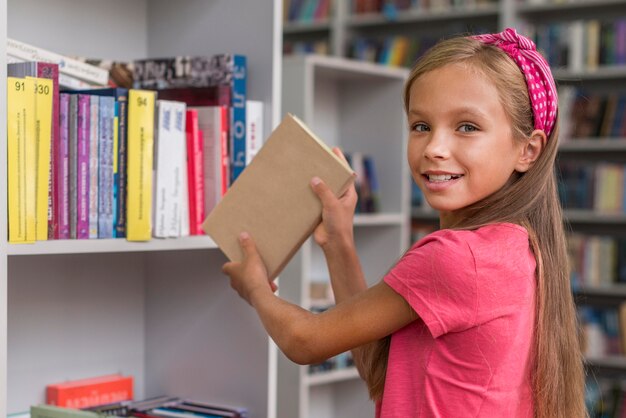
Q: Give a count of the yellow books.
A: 3